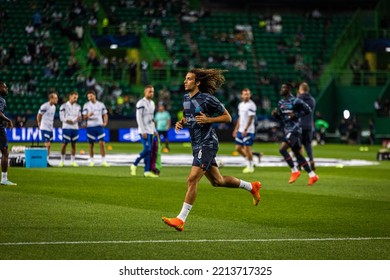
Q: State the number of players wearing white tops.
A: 5